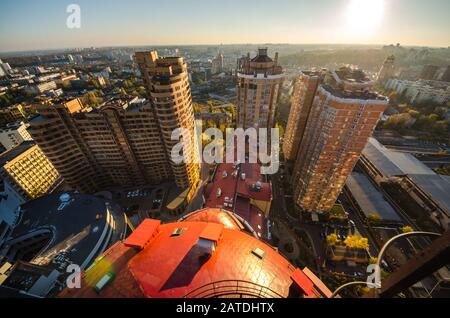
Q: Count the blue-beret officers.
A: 0